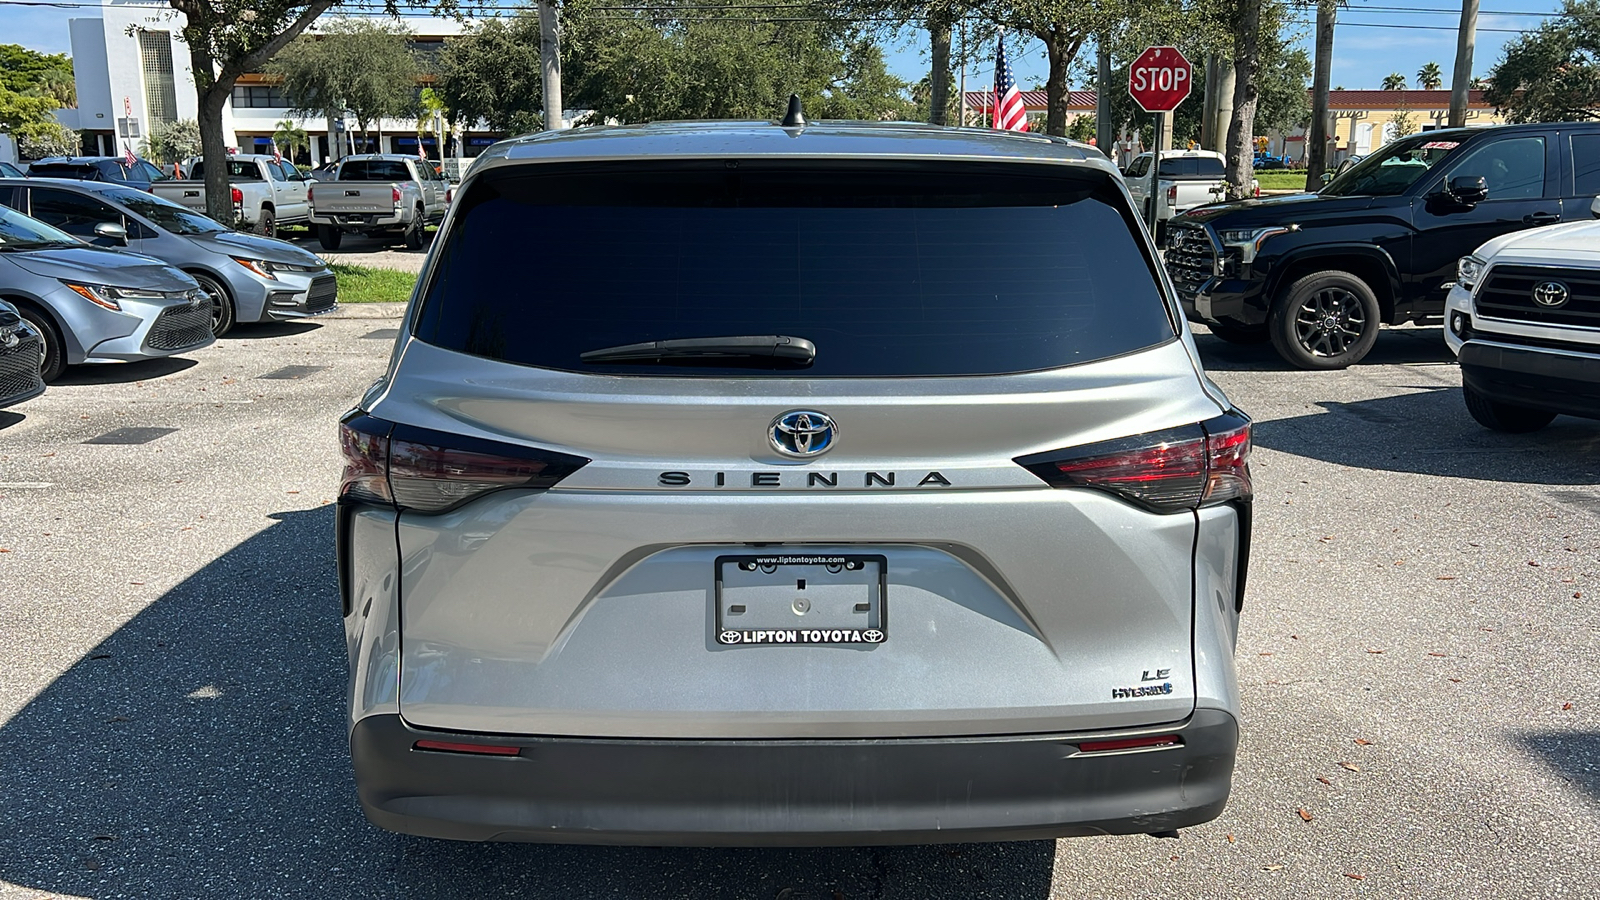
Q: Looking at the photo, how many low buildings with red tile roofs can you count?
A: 2